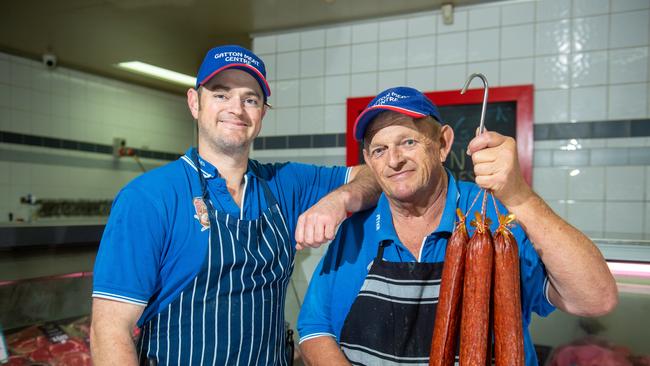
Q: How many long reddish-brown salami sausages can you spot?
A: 3